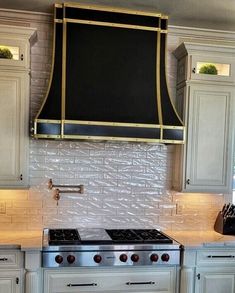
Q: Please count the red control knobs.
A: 7